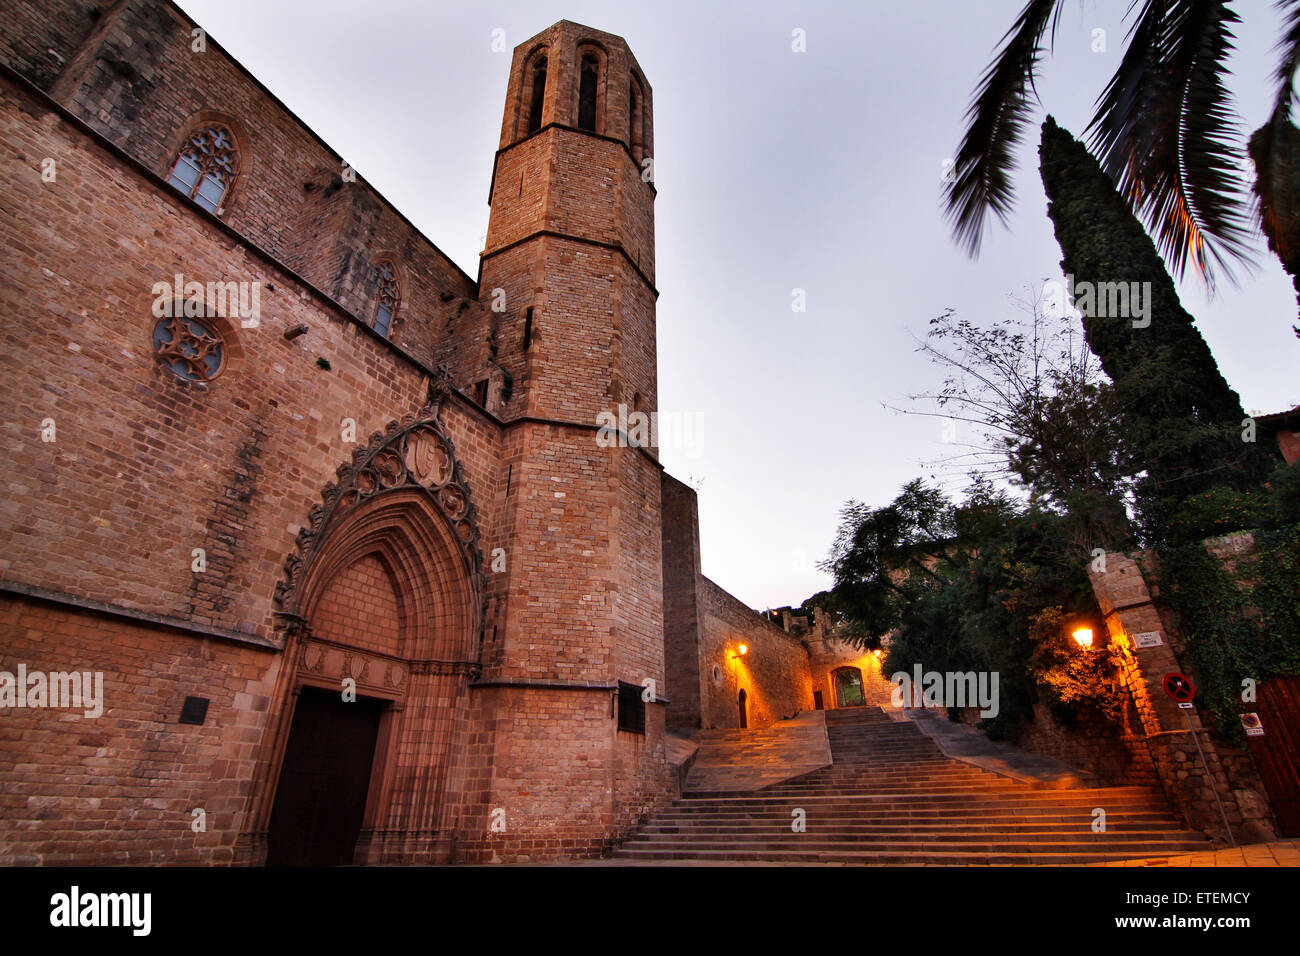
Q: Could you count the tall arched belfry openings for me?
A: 3